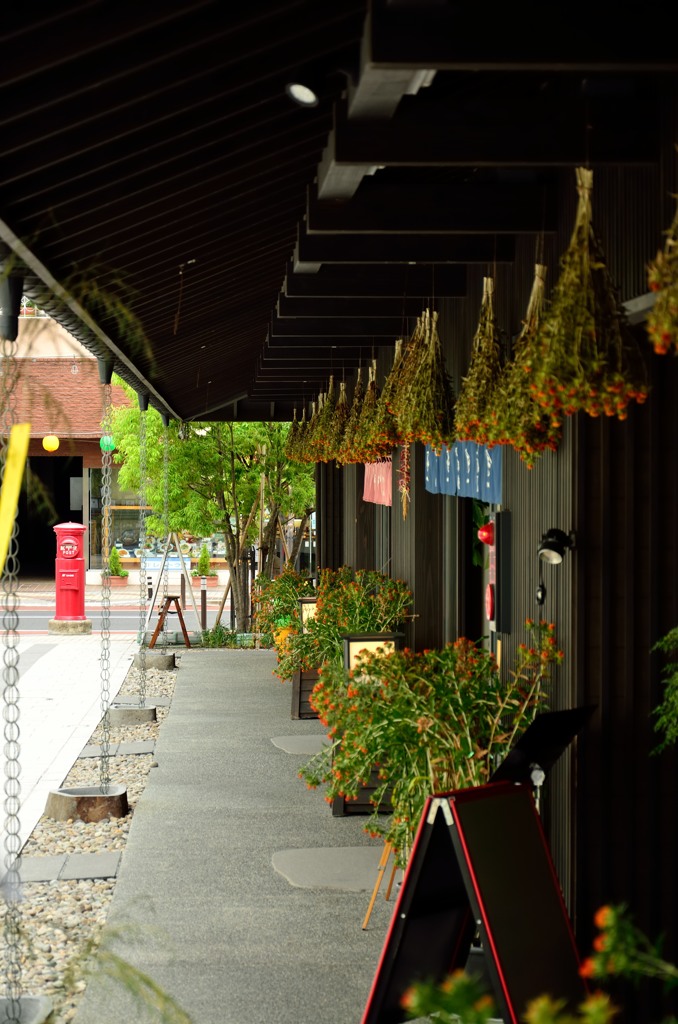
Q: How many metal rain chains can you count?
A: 4